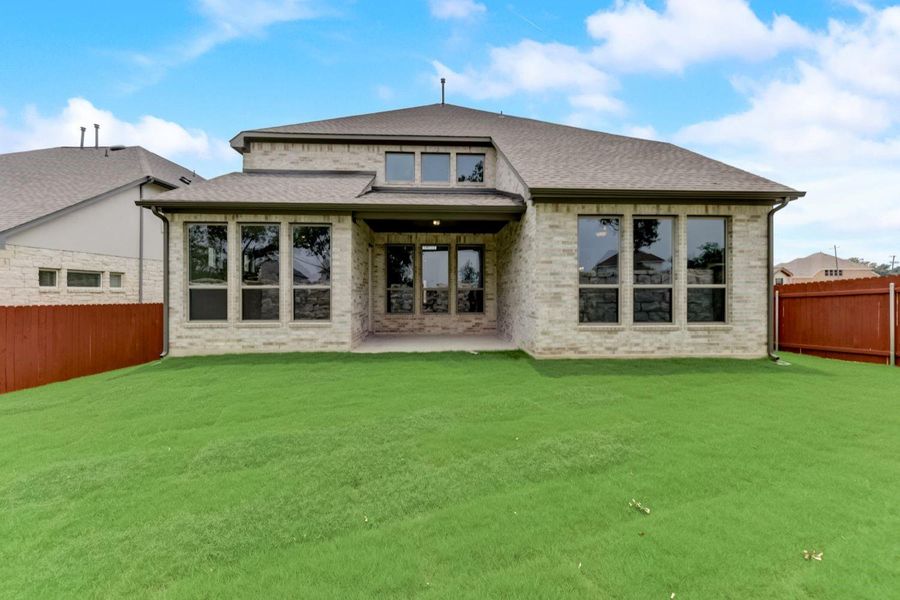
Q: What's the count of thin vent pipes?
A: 3